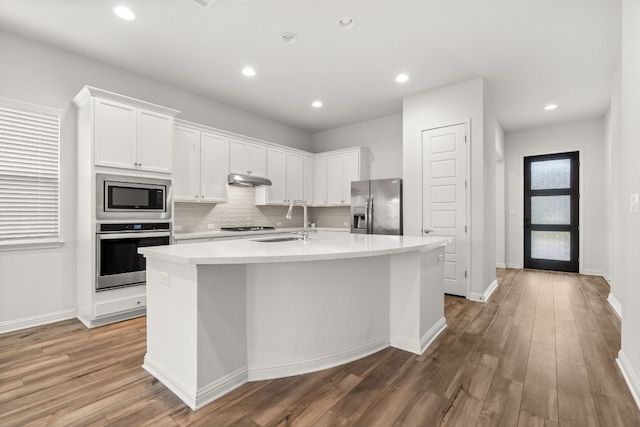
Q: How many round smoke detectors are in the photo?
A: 2